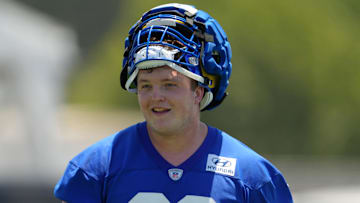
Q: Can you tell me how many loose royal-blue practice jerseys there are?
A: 1